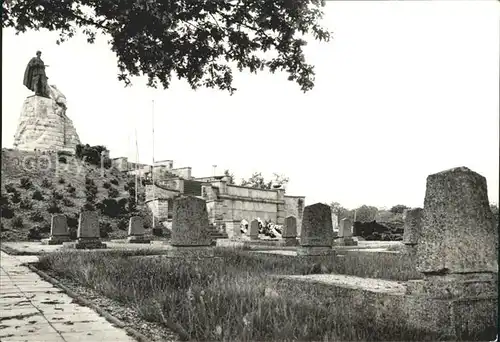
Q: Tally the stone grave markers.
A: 10